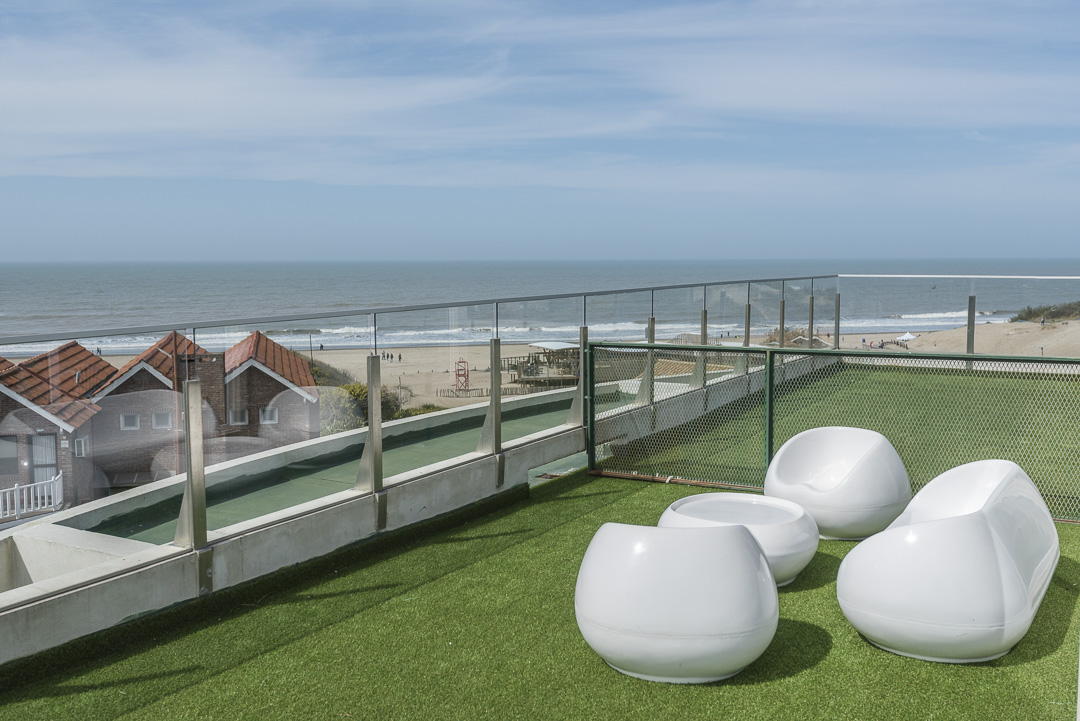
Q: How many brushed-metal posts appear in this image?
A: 11